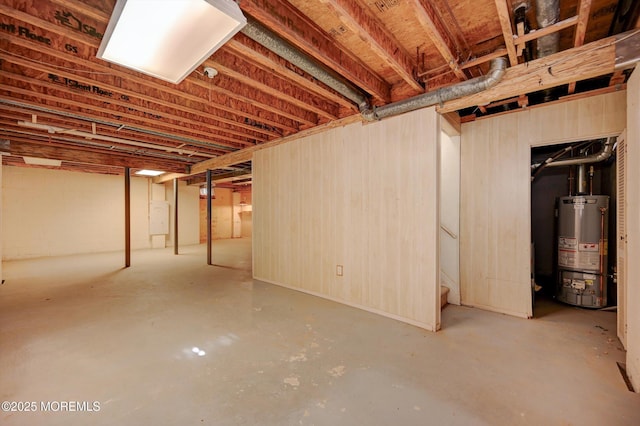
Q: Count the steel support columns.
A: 3